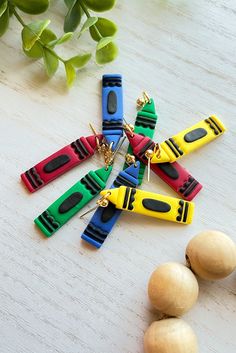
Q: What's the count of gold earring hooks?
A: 8